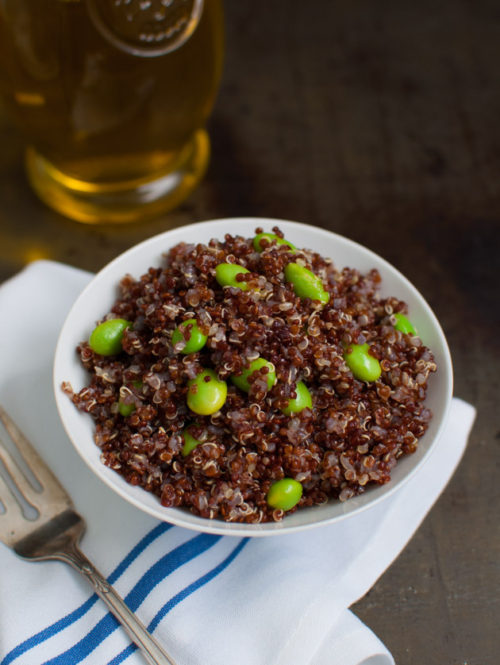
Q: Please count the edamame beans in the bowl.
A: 13